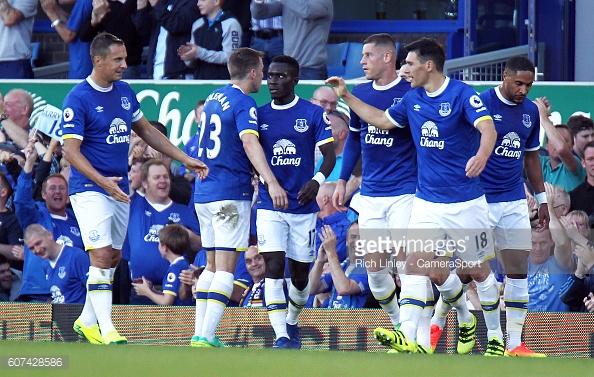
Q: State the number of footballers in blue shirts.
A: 6